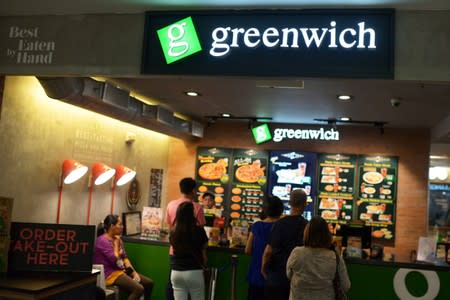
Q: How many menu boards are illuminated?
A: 5